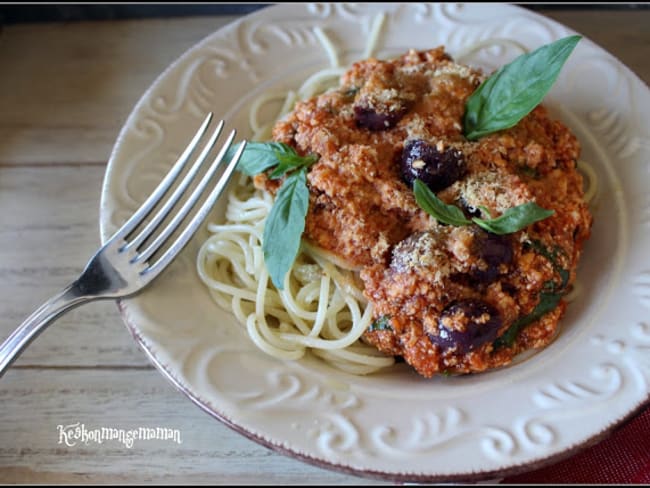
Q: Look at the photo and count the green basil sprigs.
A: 3